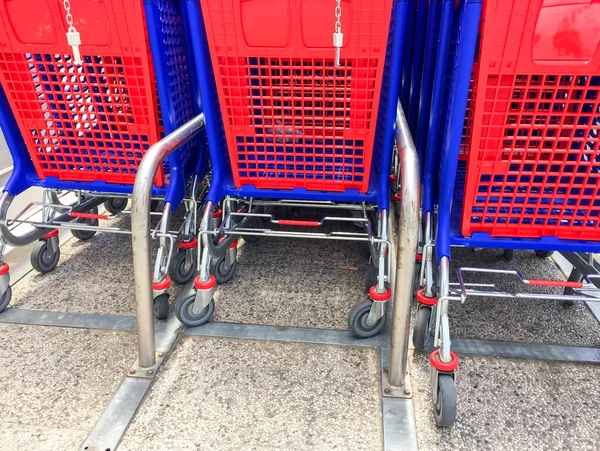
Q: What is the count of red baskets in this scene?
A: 3